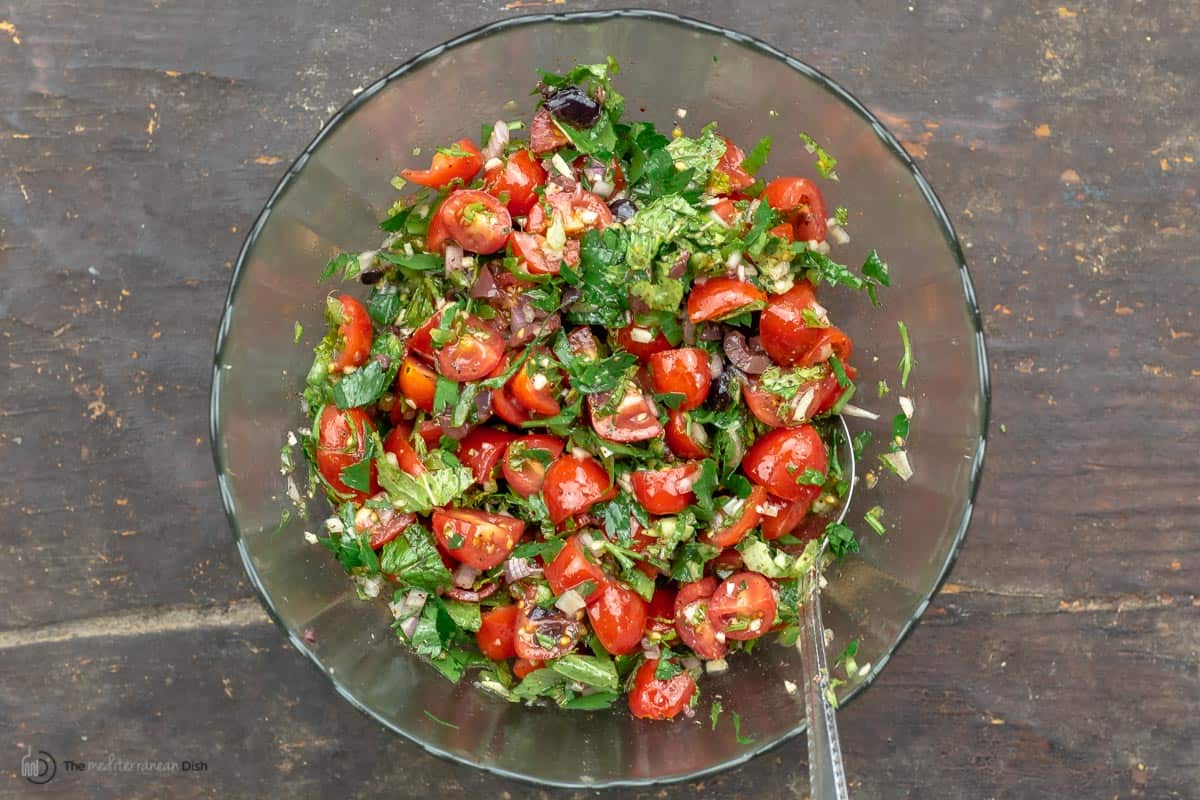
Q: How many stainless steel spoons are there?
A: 1